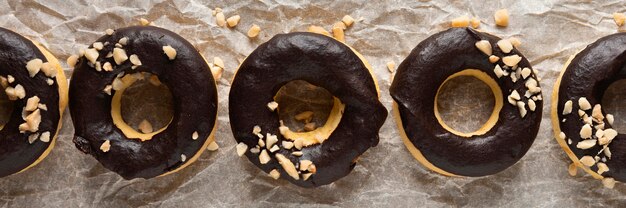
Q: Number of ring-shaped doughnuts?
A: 5